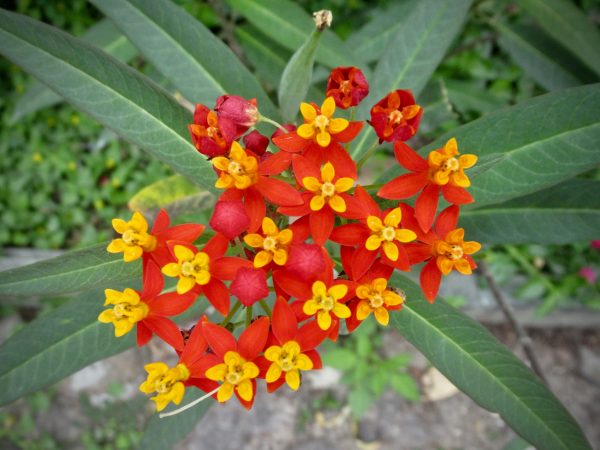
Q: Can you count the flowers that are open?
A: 15